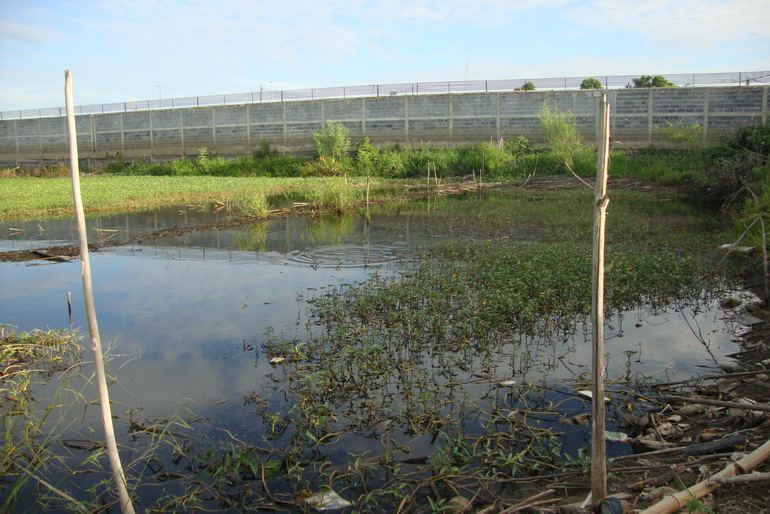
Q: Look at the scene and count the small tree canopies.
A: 3